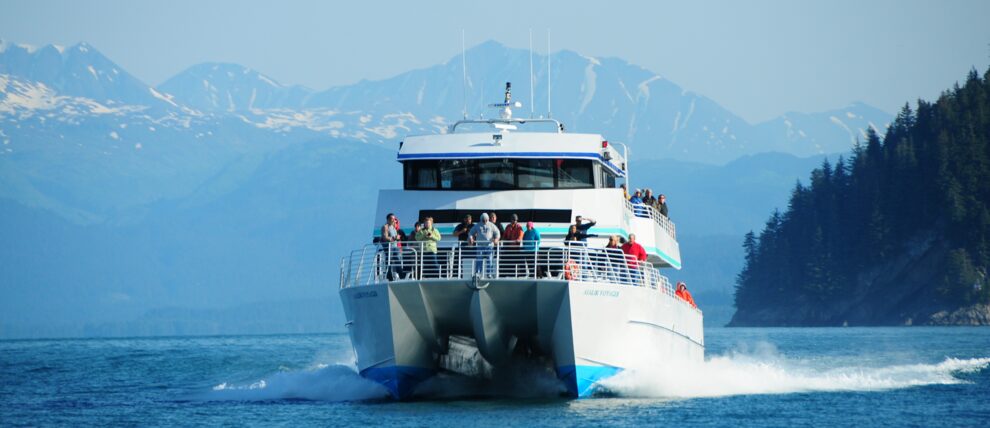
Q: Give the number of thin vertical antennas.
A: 3